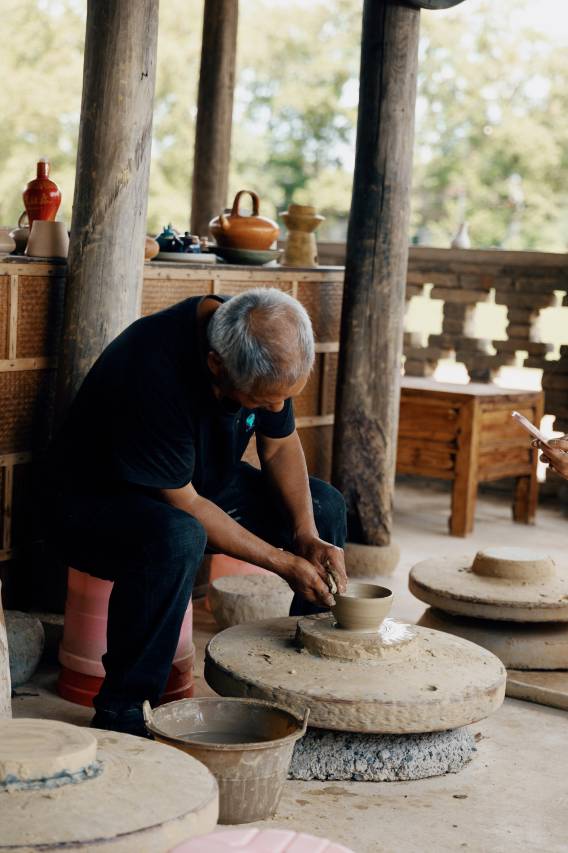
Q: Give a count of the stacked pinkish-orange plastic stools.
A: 2